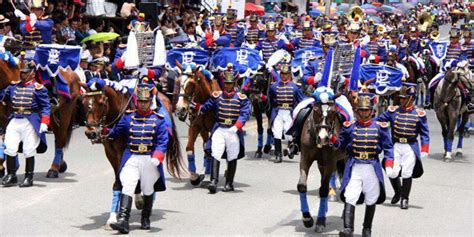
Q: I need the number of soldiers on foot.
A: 6